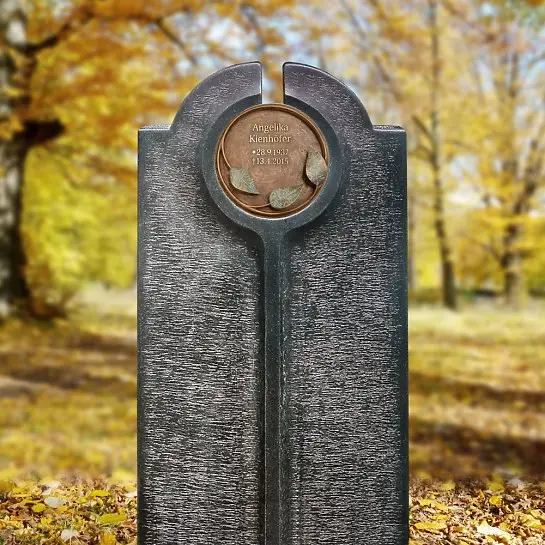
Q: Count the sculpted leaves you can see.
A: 3